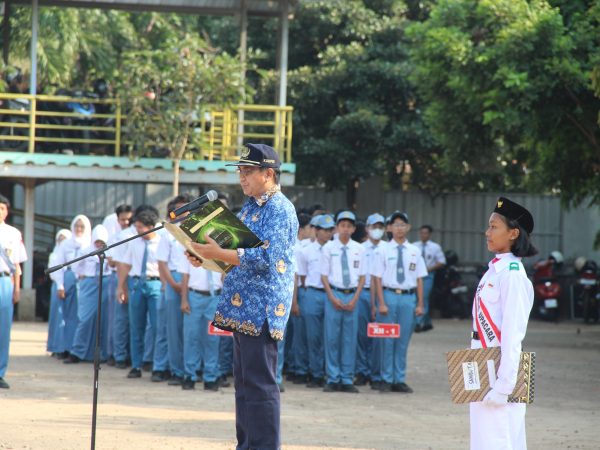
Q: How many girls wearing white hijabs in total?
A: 3